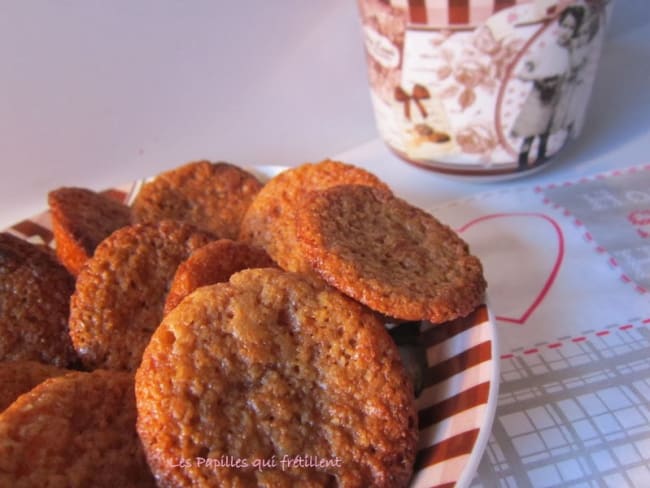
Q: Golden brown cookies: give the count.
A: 10